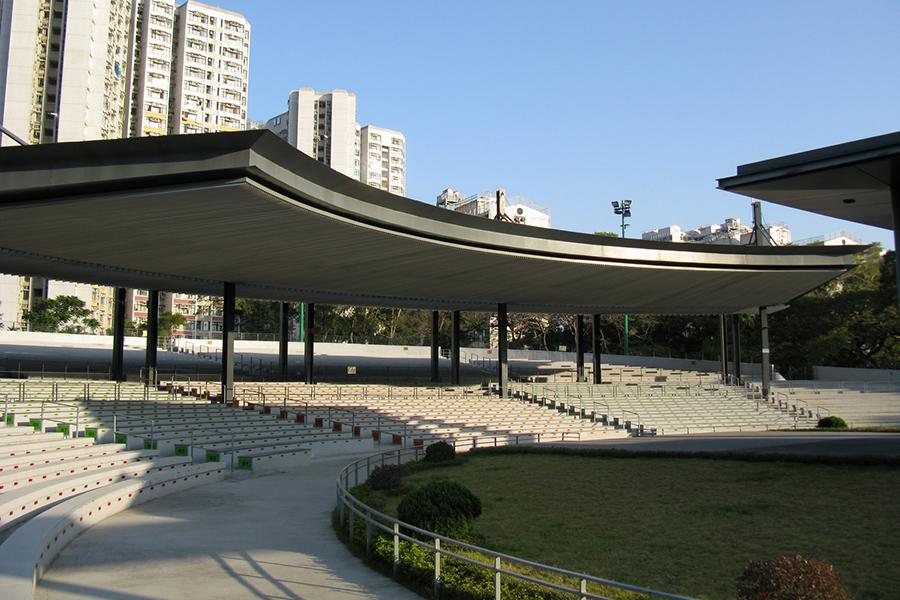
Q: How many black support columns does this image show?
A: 13